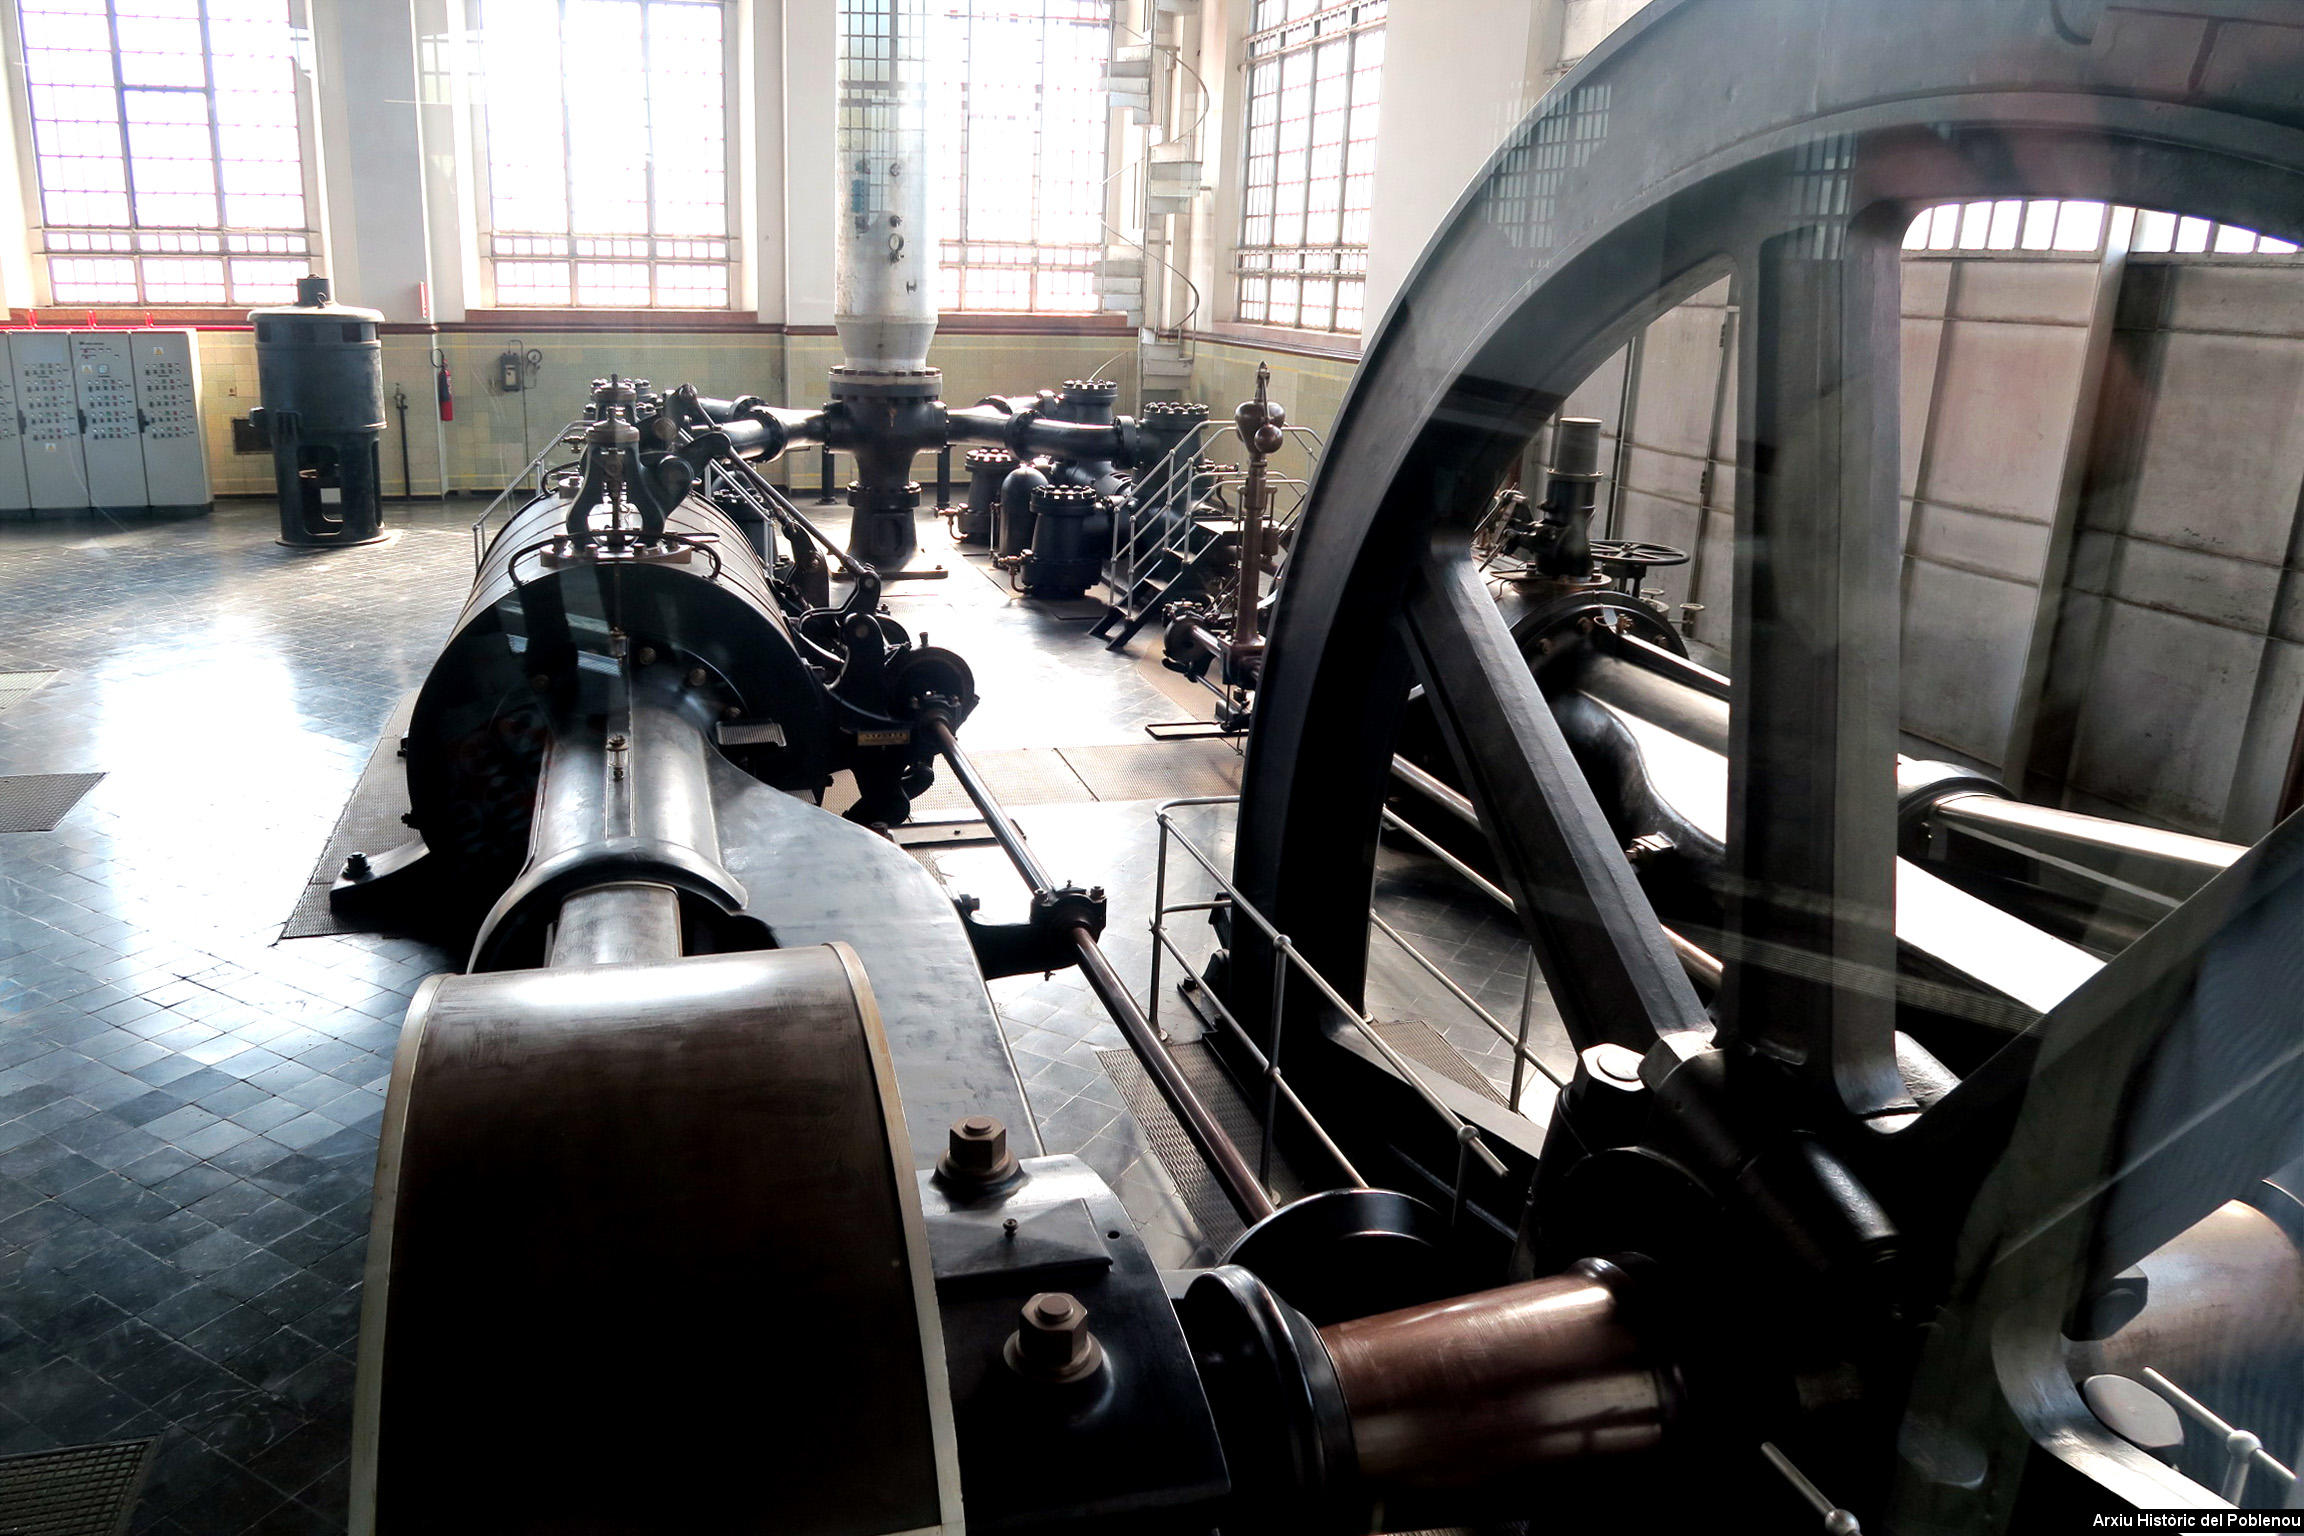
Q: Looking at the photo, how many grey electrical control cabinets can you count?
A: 4